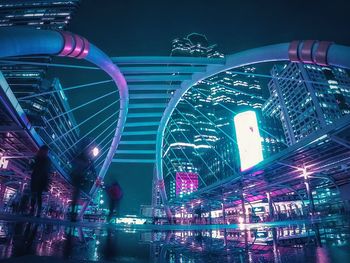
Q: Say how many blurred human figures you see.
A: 3